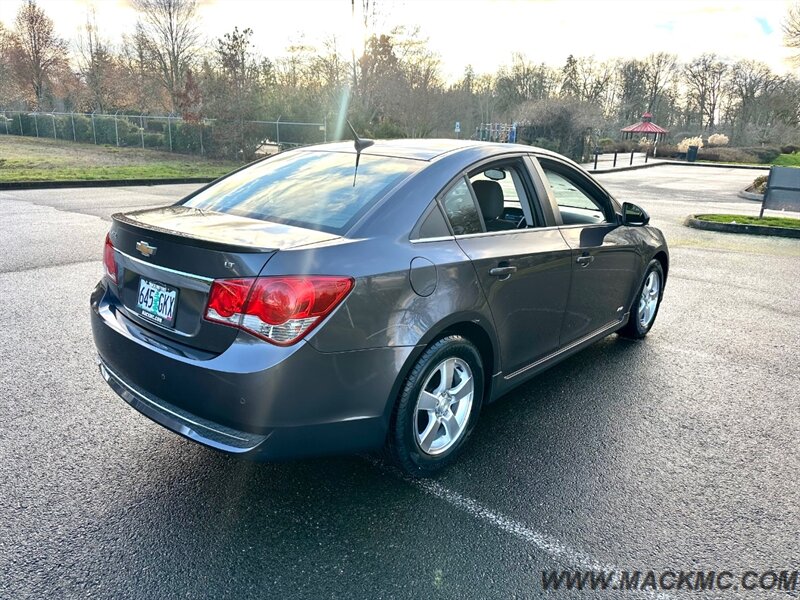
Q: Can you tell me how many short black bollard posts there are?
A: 4